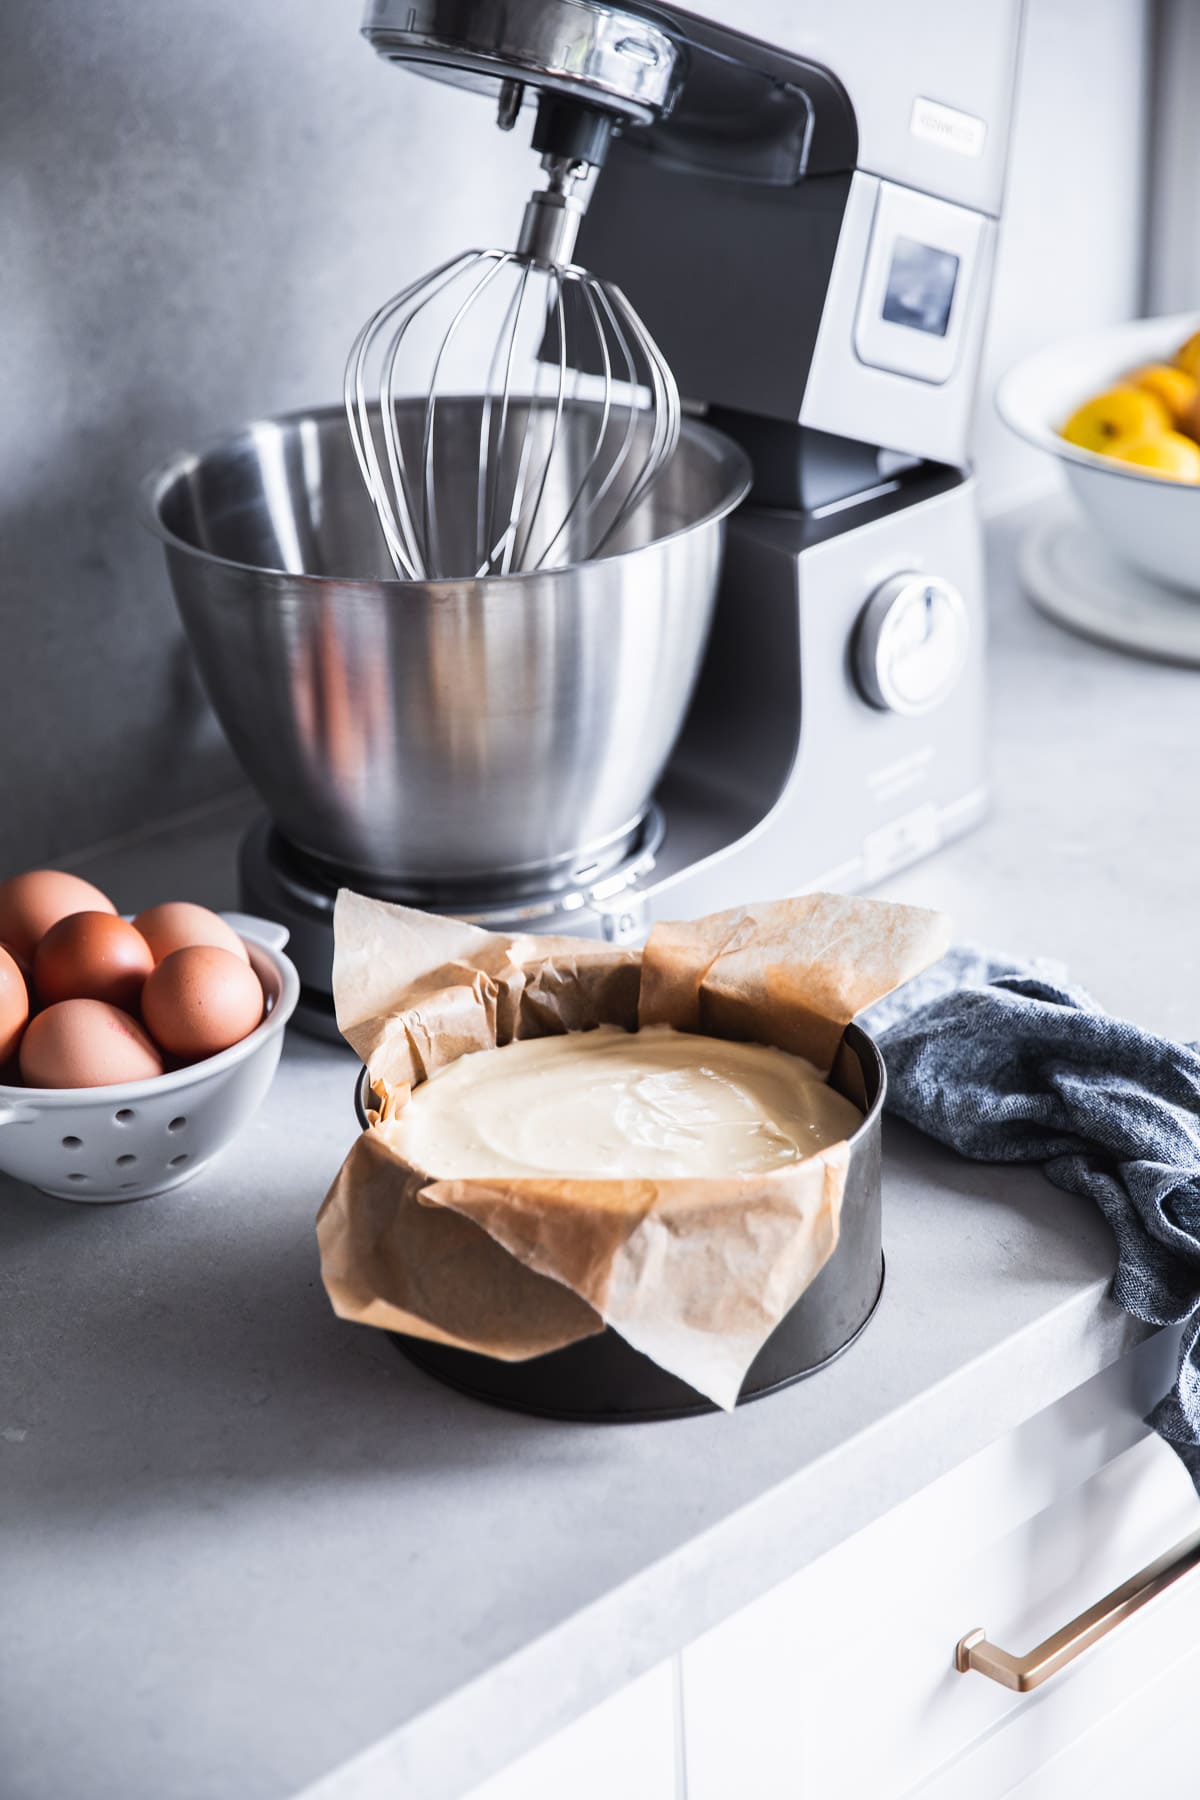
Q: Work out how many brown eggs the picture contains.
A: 6